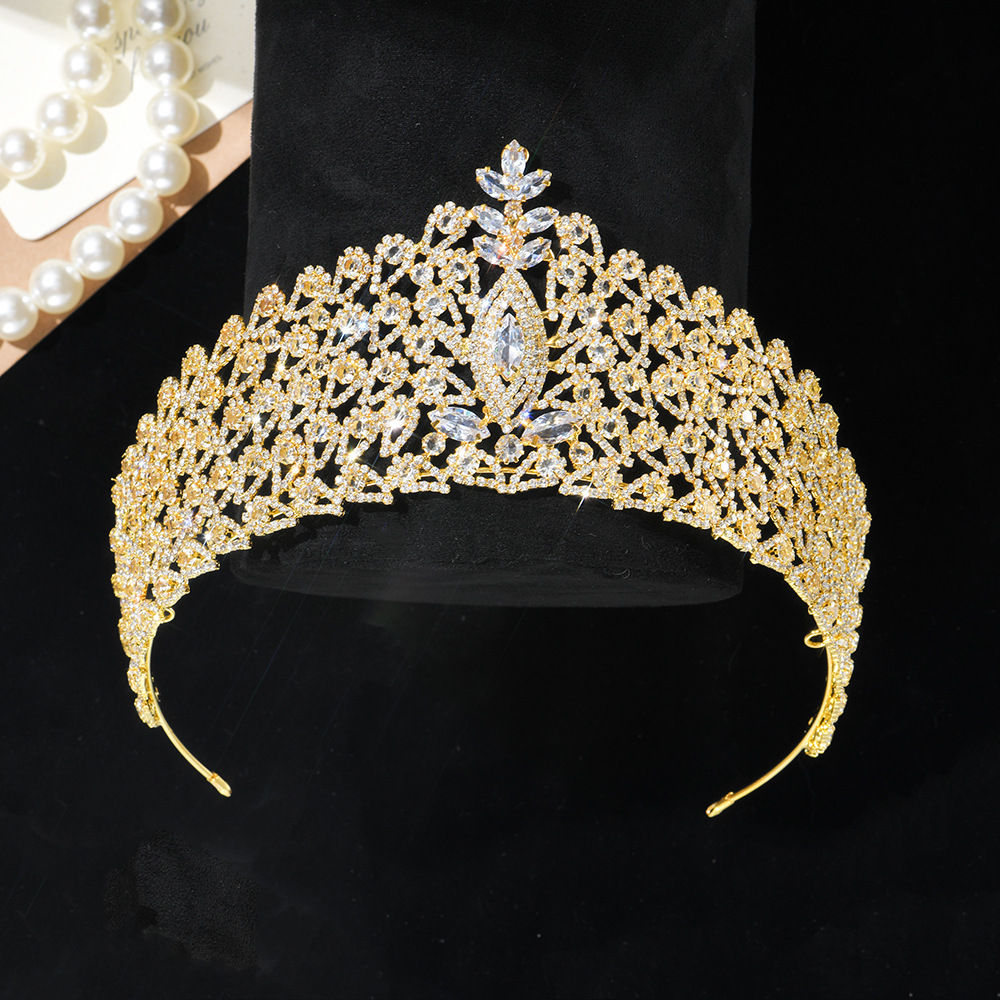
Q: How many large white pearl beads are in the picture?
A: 12